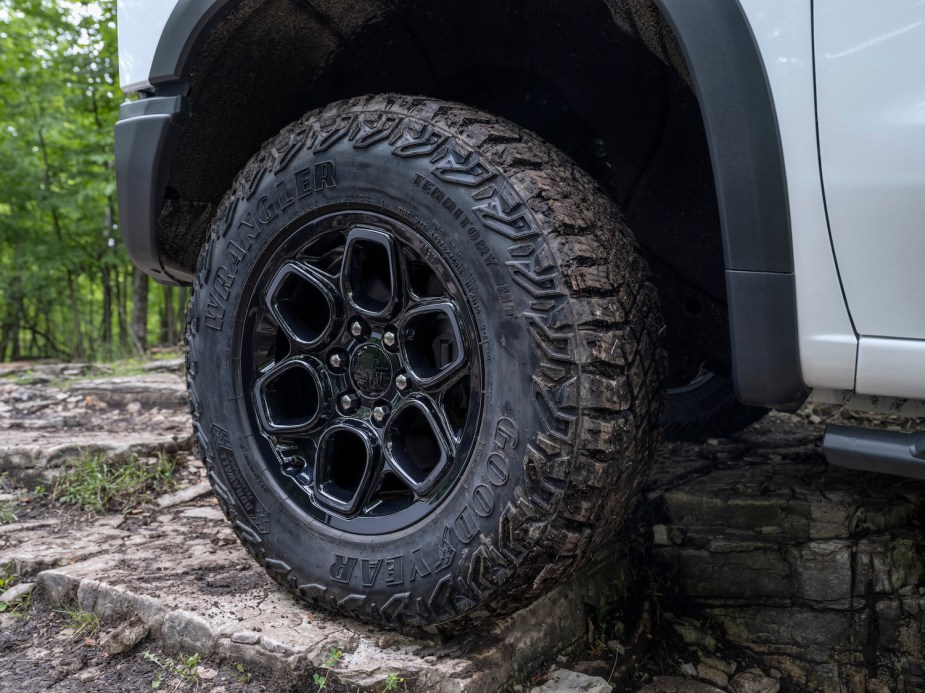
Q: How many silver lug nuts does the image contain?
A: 6